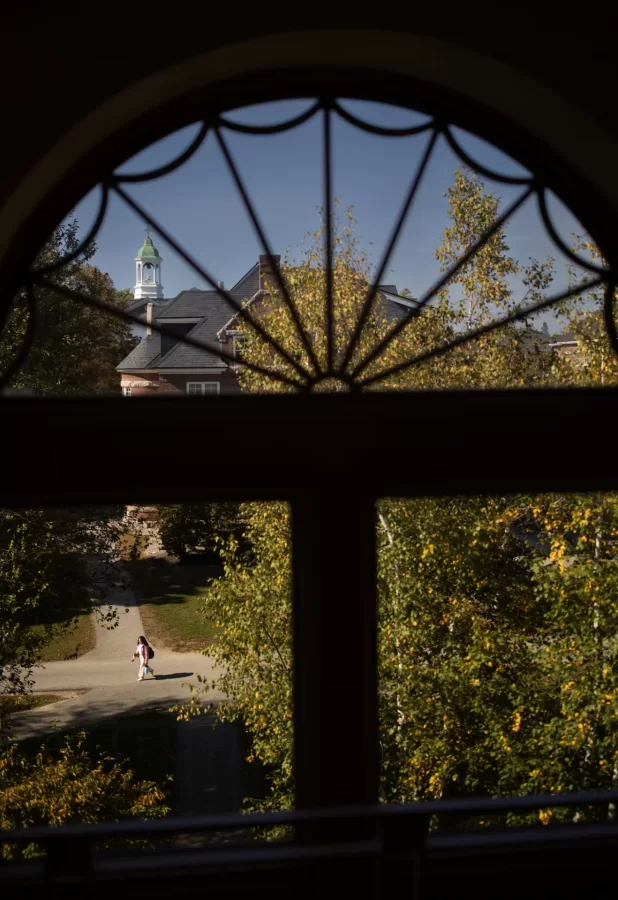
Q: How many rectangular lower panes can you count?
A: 2